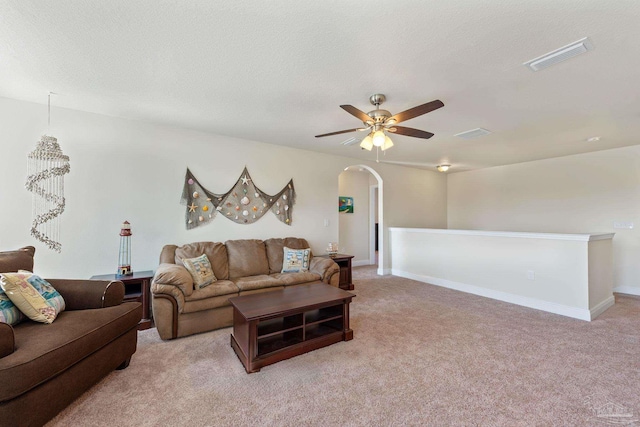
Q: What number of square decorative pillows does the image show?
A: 4